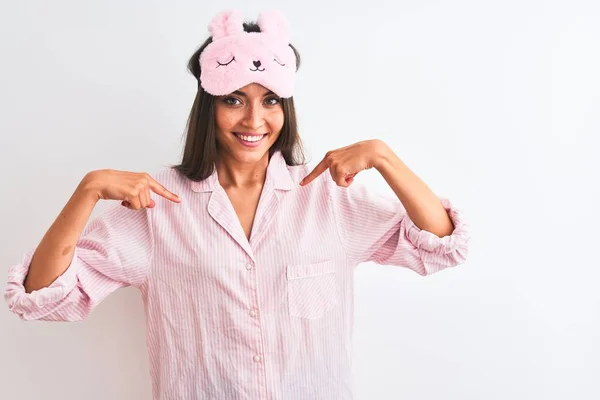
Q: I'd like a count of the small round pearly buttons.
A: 3